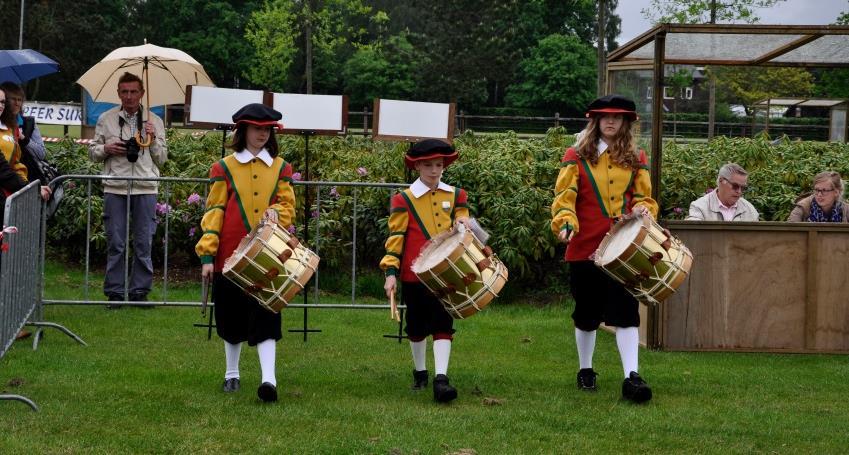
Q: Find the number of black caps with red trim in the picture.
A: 3